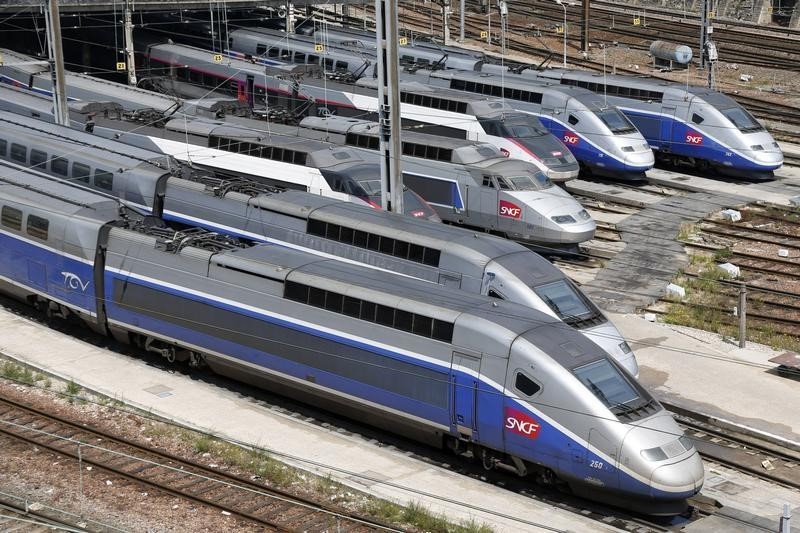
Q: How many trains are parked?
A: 7